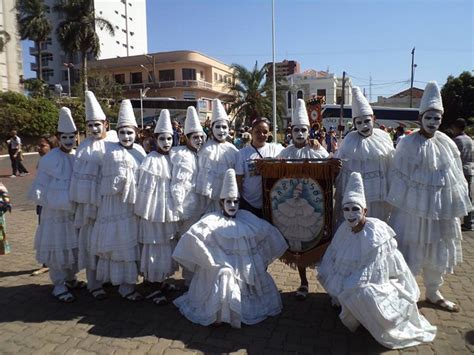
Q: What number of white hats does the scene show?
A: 11